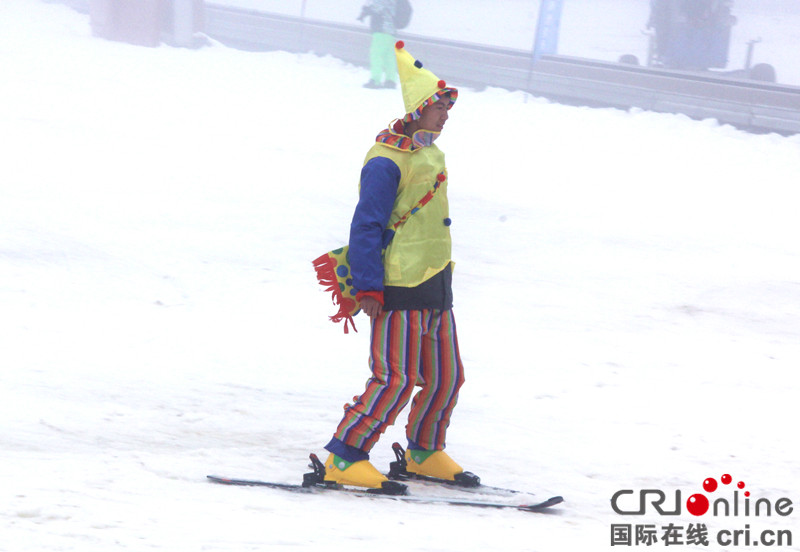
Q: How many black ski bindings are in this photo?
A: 2